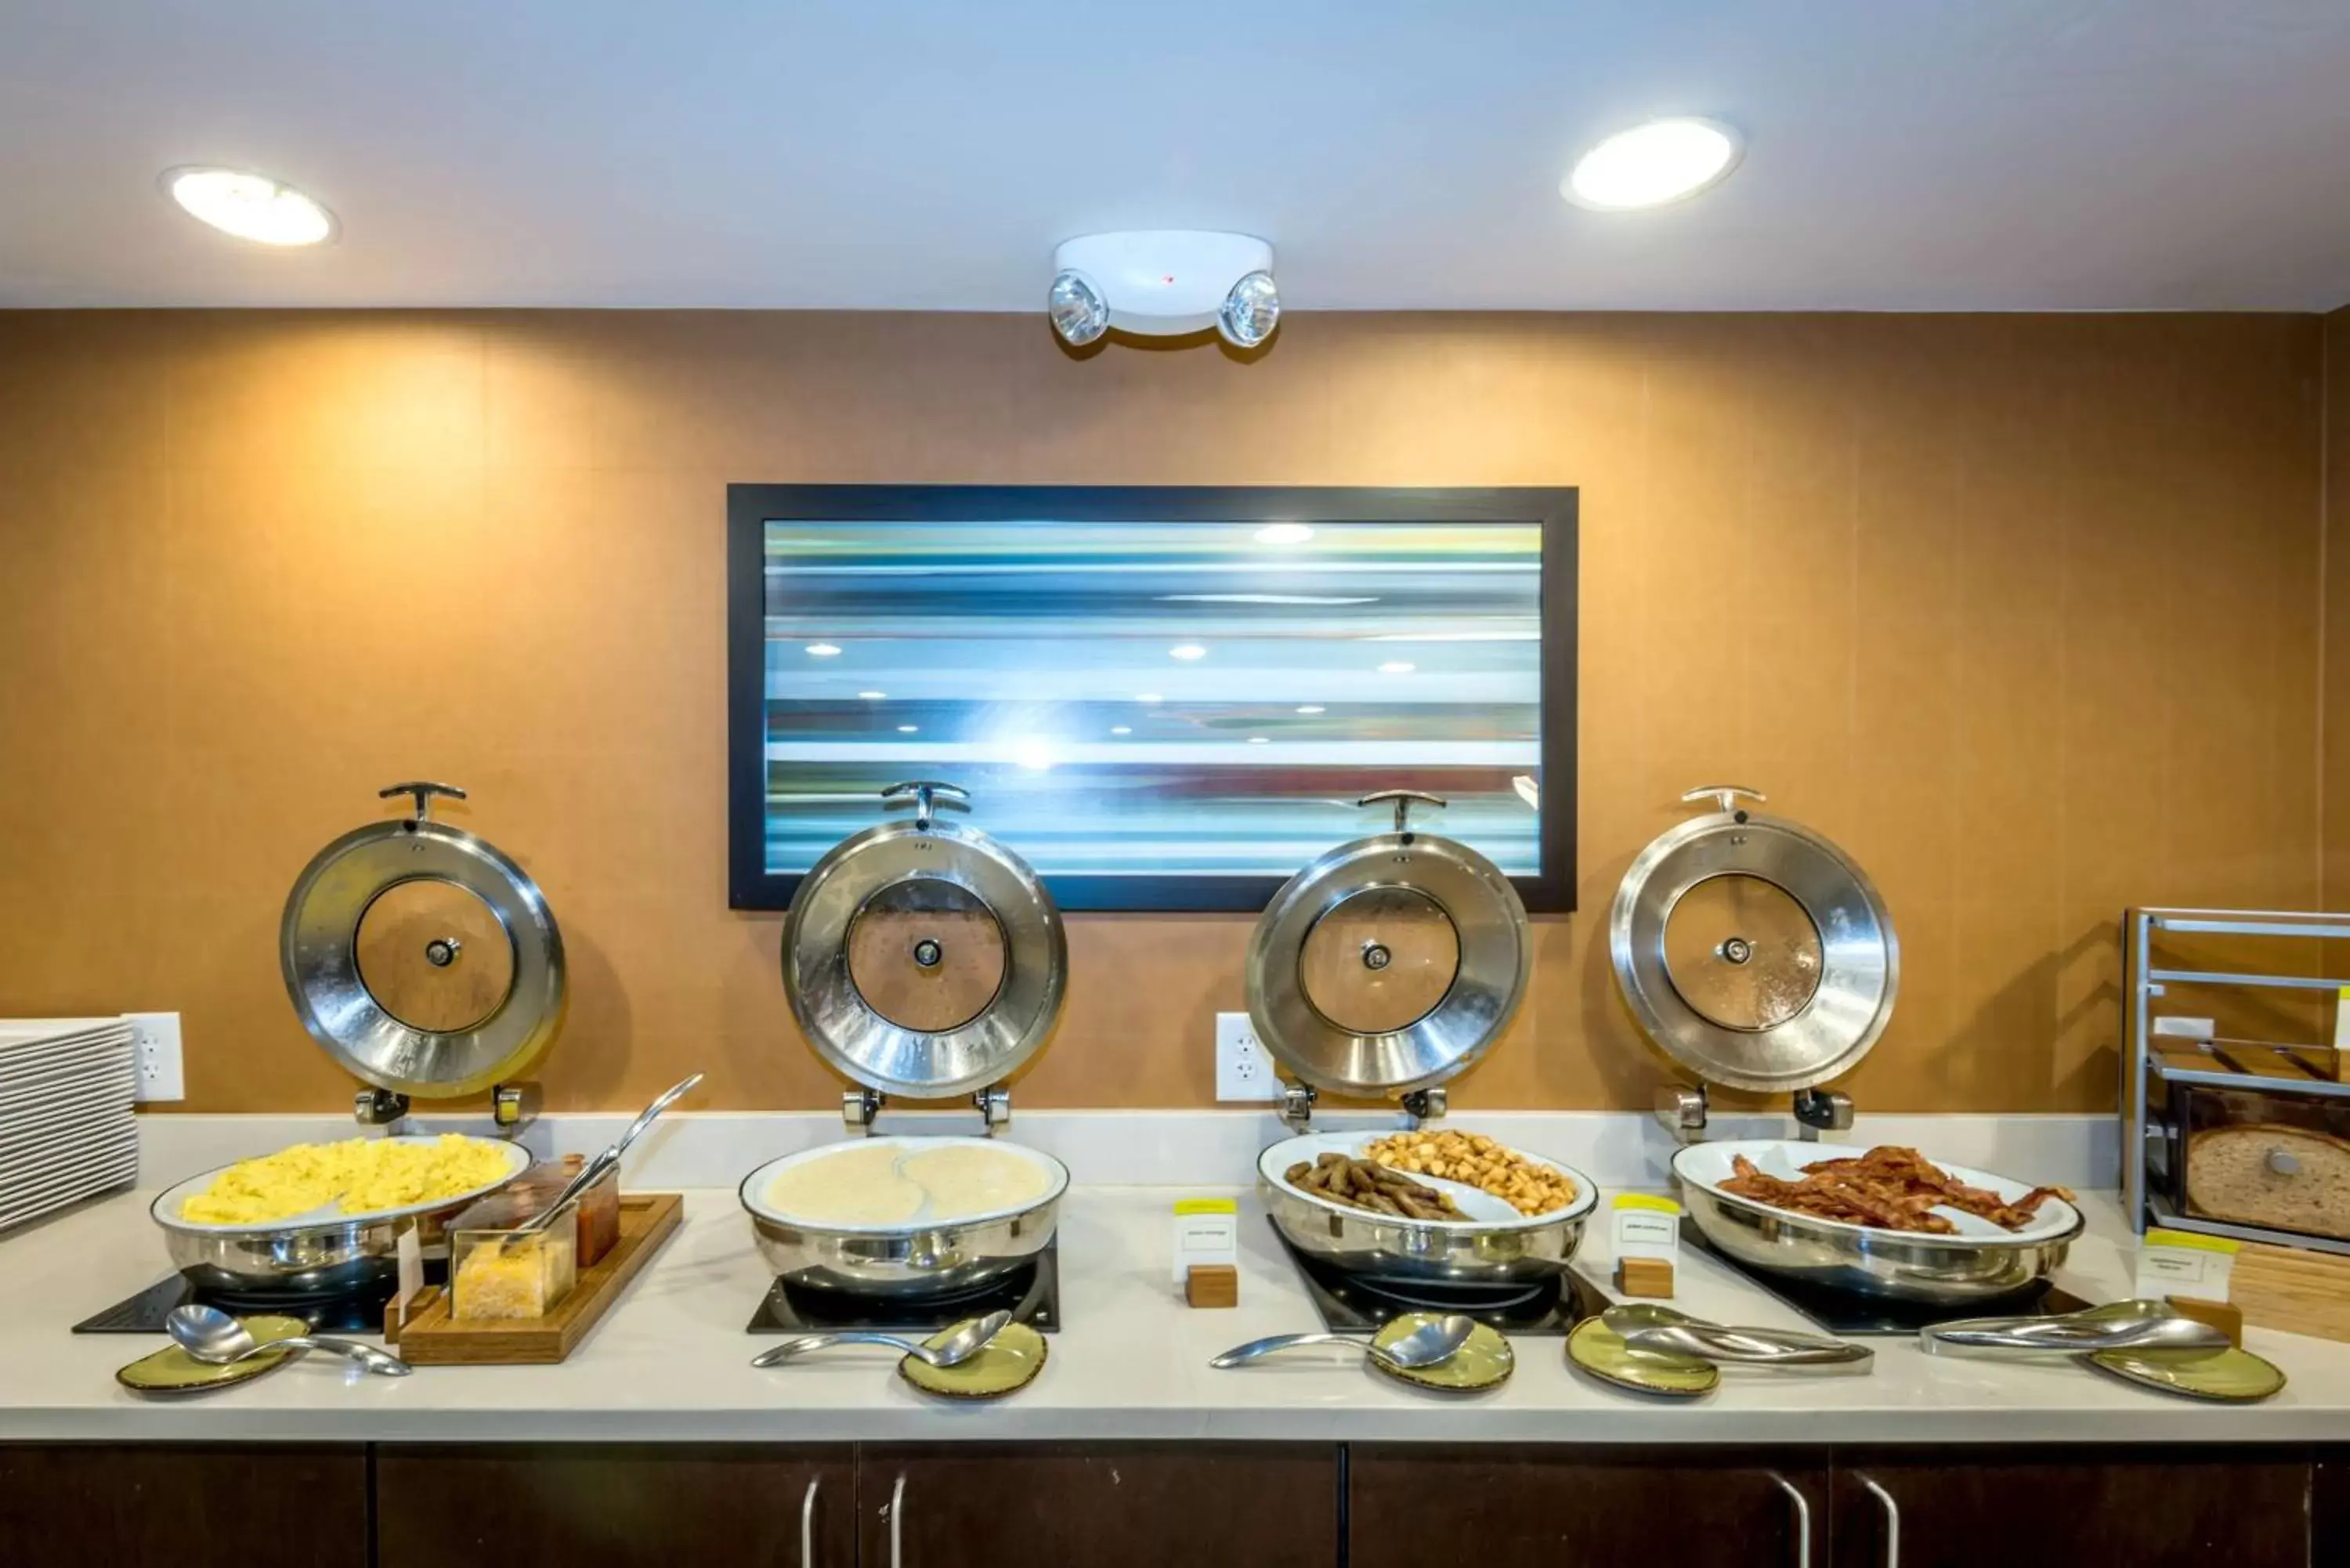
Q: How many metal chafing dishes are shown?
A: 4